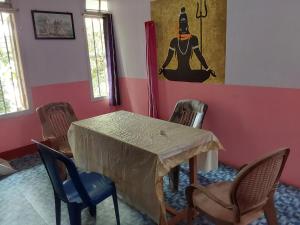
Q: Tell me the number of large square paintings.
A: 1